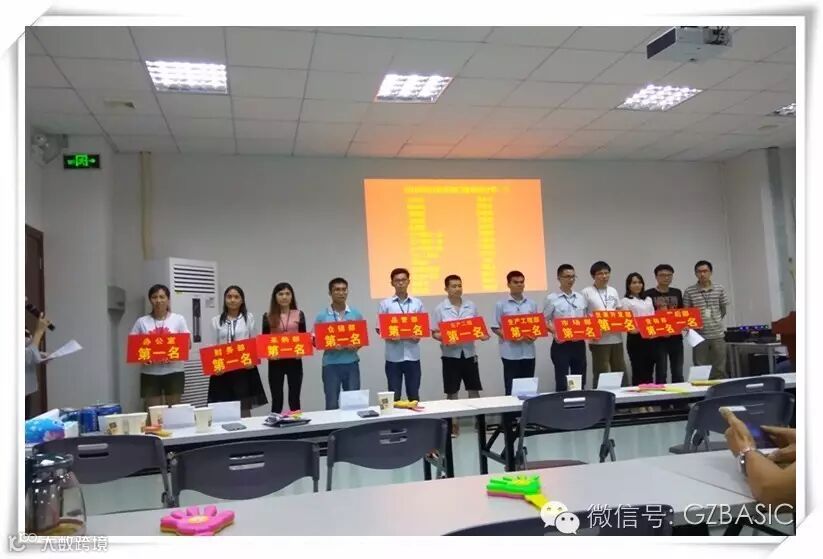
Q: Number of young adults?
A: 12